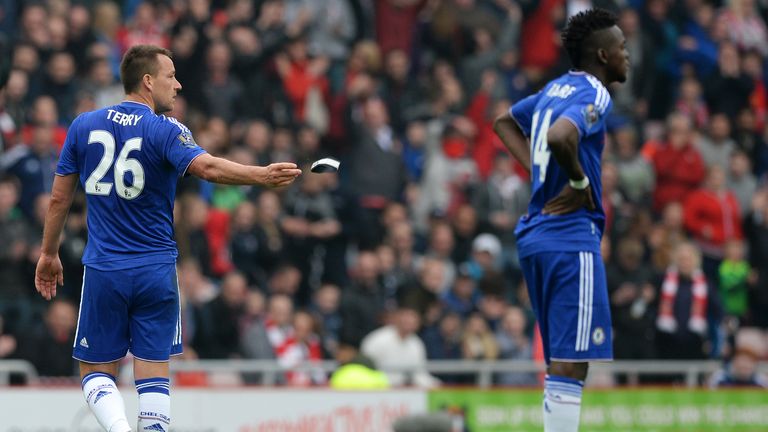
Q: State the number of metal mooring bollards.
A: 0